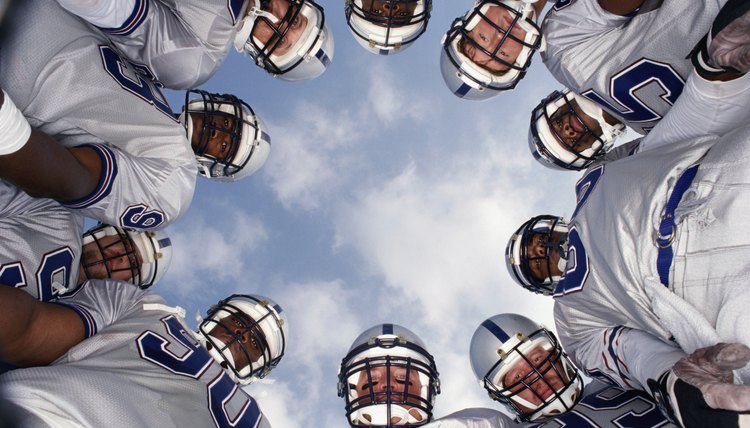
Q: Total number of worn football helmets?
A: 10